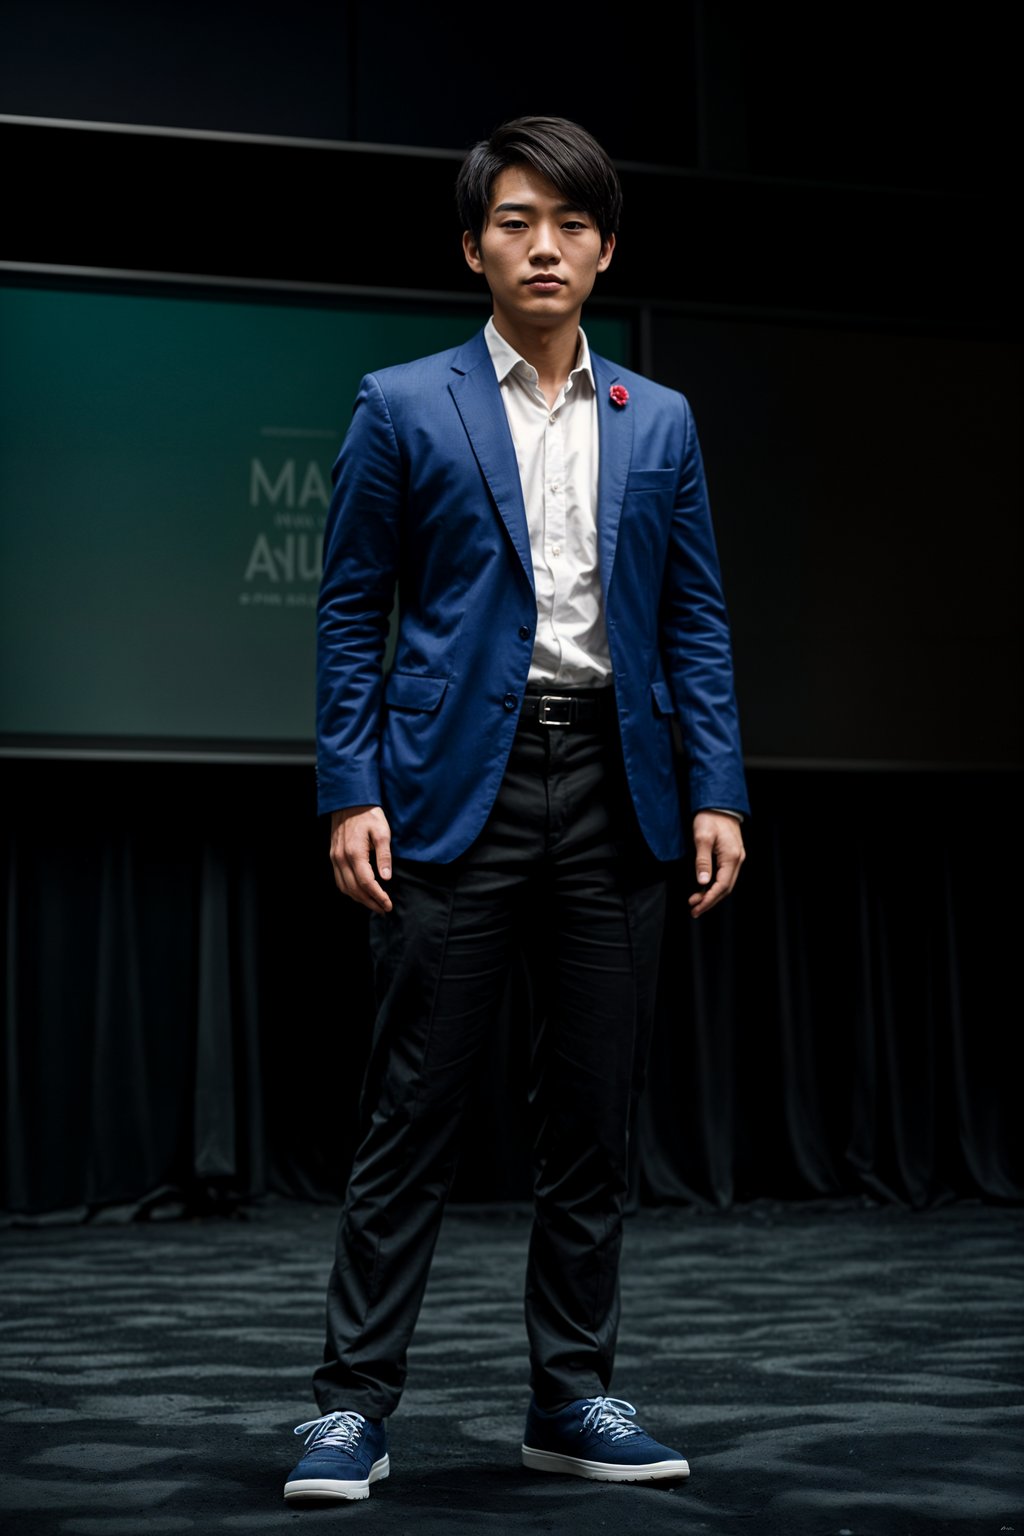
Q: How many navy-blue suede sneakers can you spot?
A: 2